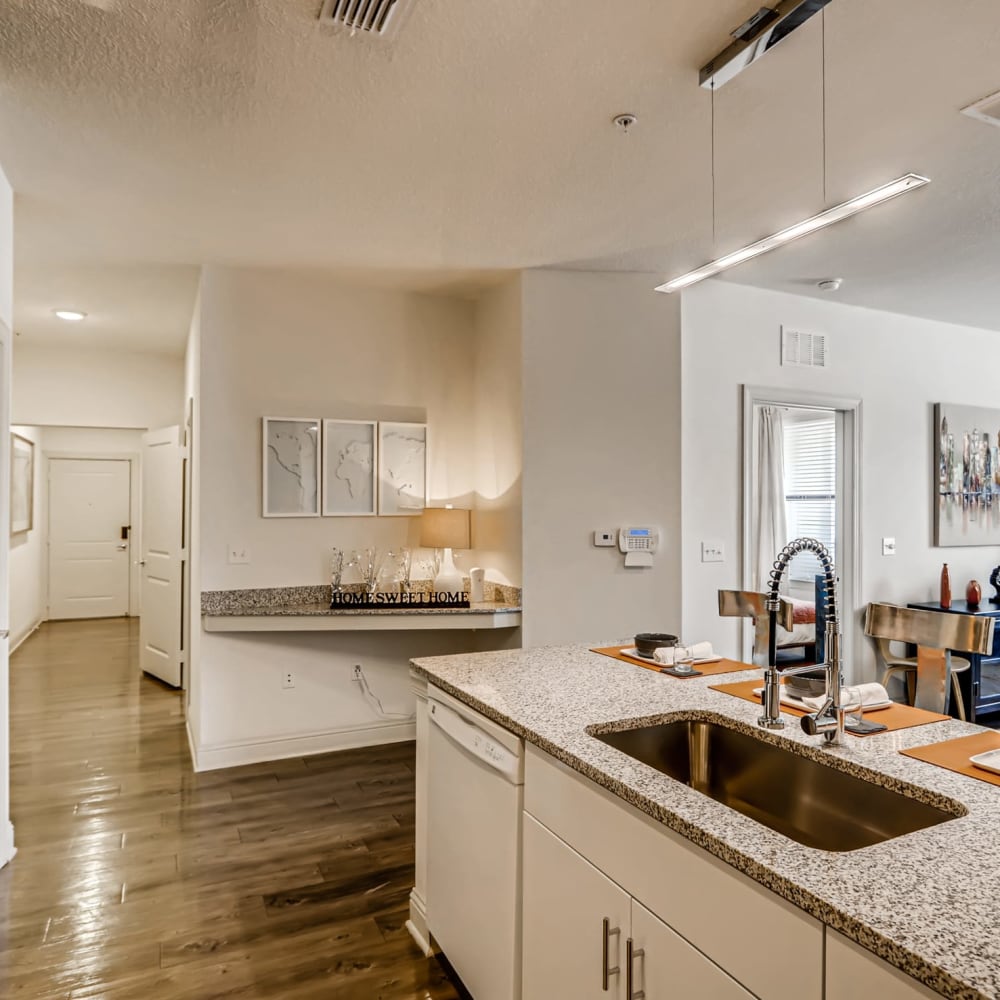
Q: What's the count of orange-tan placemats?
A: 3